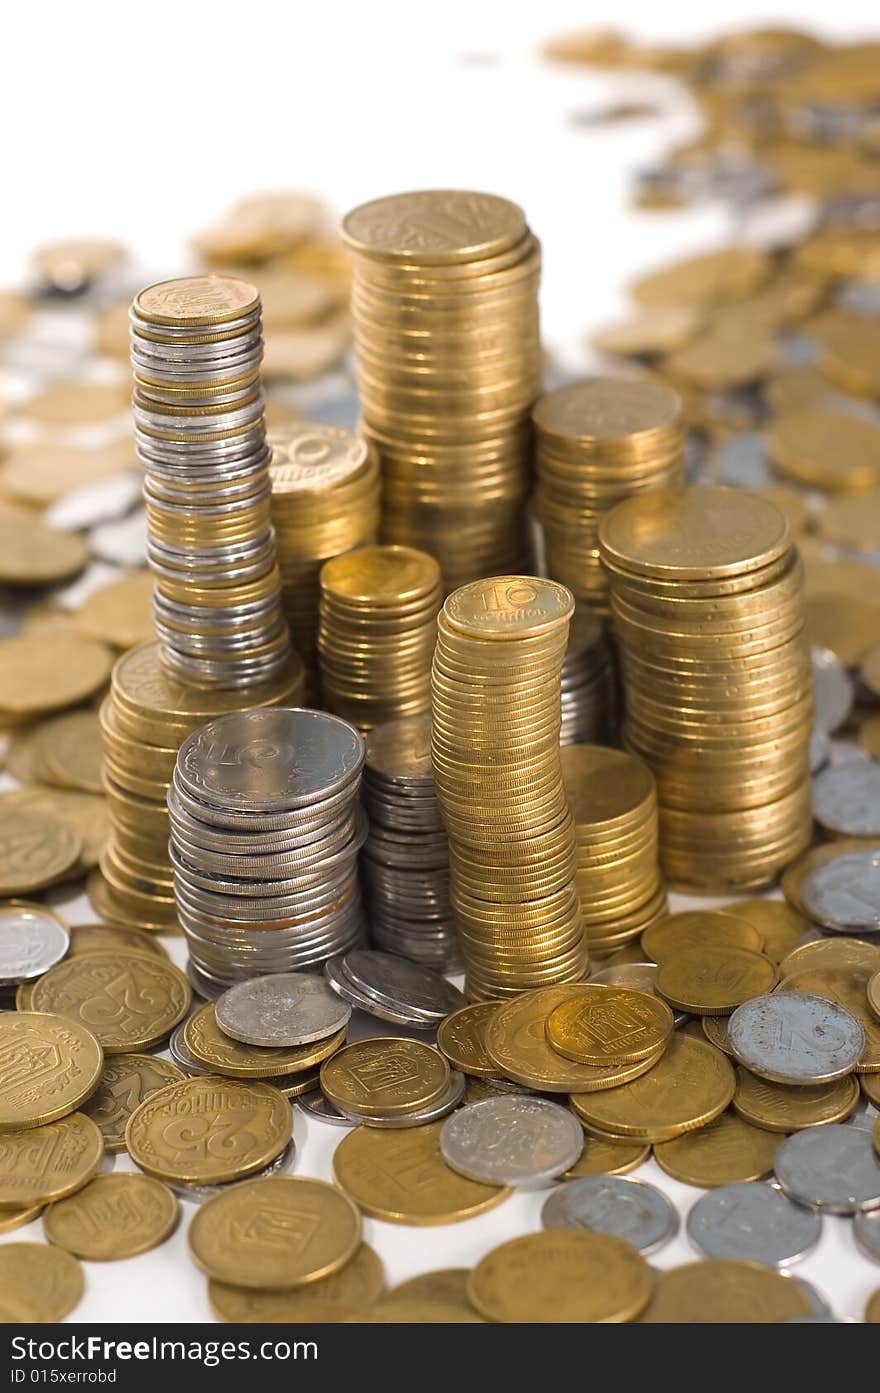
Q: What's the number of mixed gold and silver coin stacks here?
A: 1